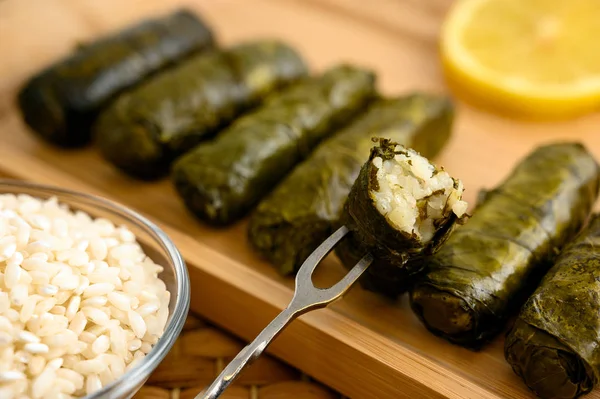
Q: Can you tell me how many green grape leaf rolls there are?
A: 7